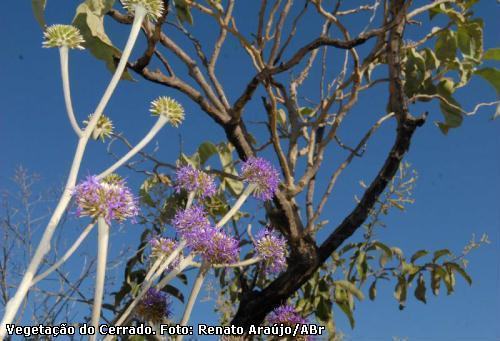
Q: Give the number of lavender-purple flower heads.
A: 9